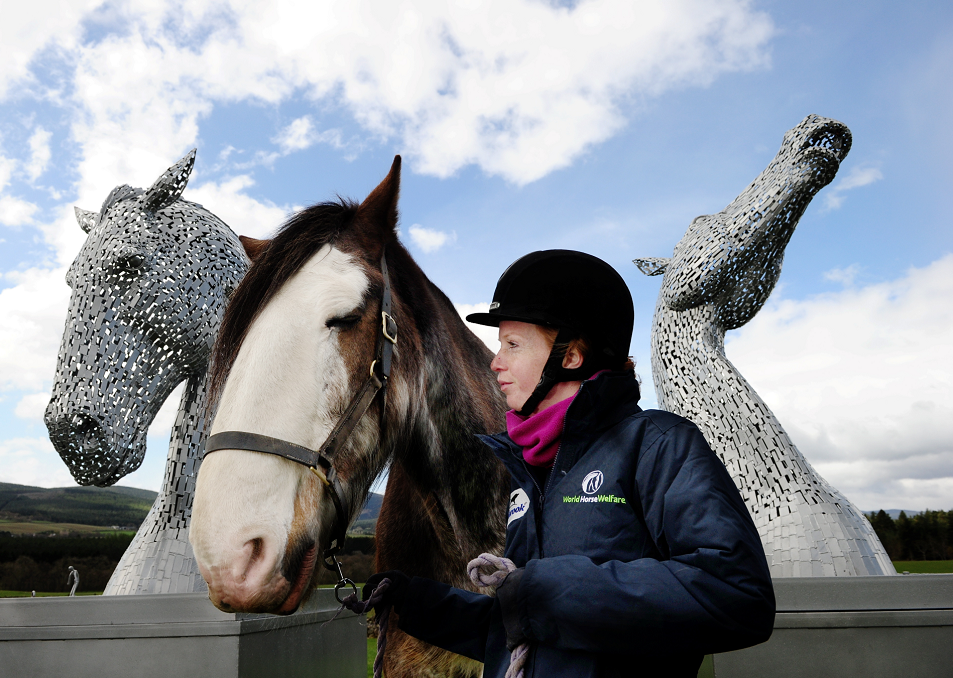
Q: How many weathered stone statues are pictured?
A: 0